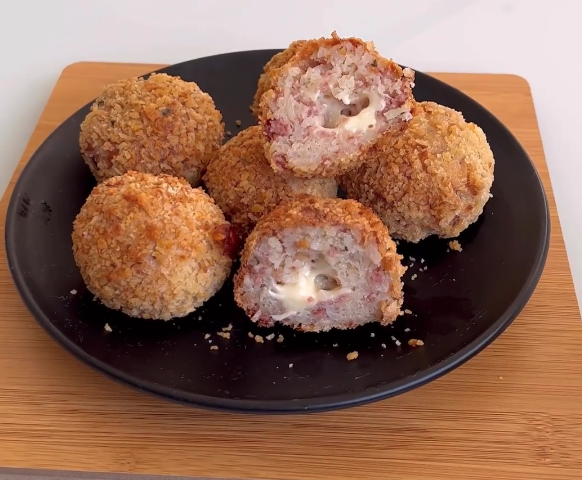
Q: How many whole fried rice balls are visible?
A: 5